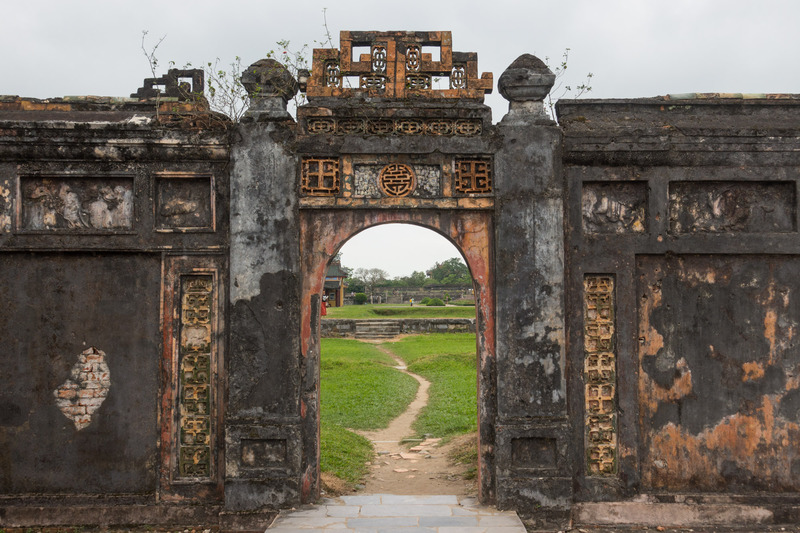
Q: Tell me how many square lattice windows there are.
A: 2